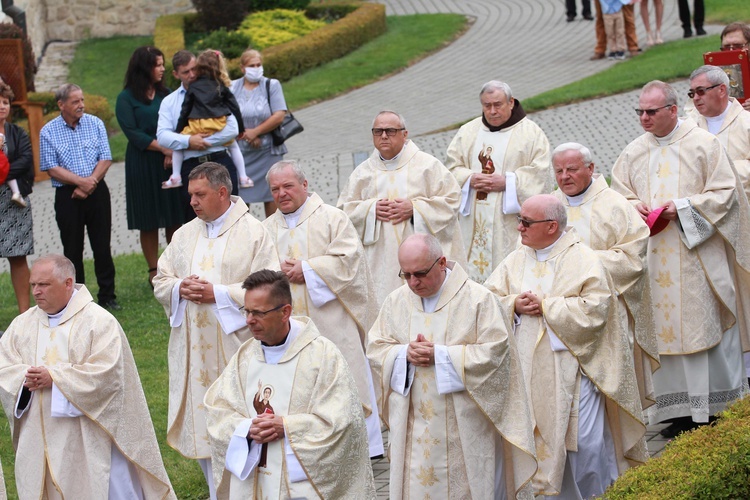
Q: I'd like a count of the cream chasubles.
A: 11